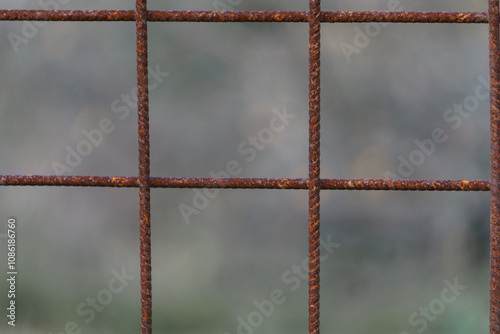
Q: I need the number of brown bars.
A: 5